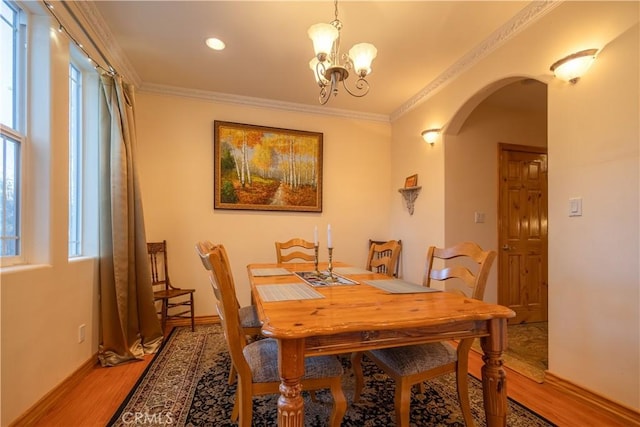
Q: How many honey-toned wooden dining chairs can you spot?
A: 5